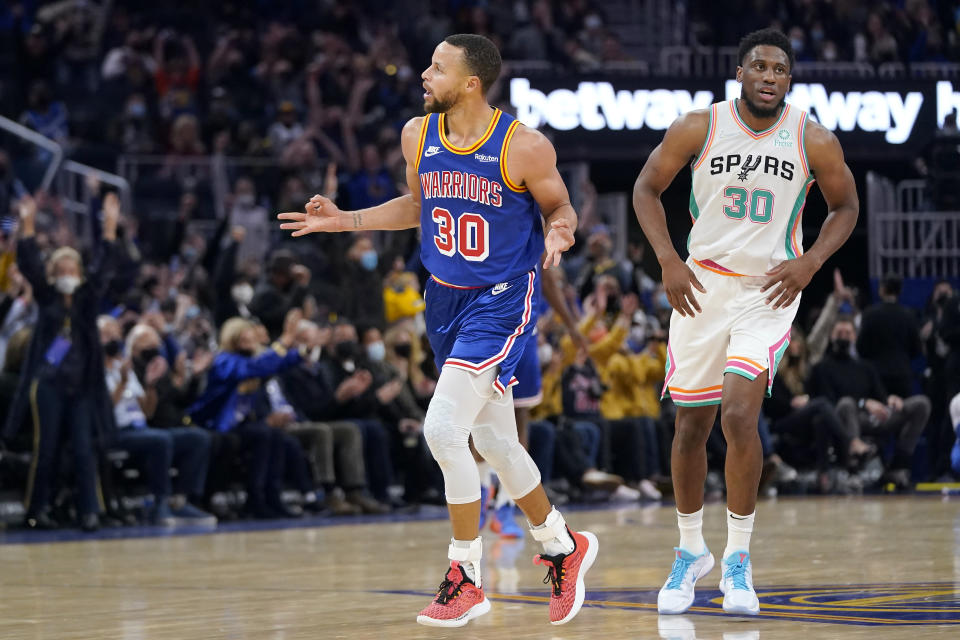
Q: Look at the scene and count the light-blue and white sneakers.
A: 2